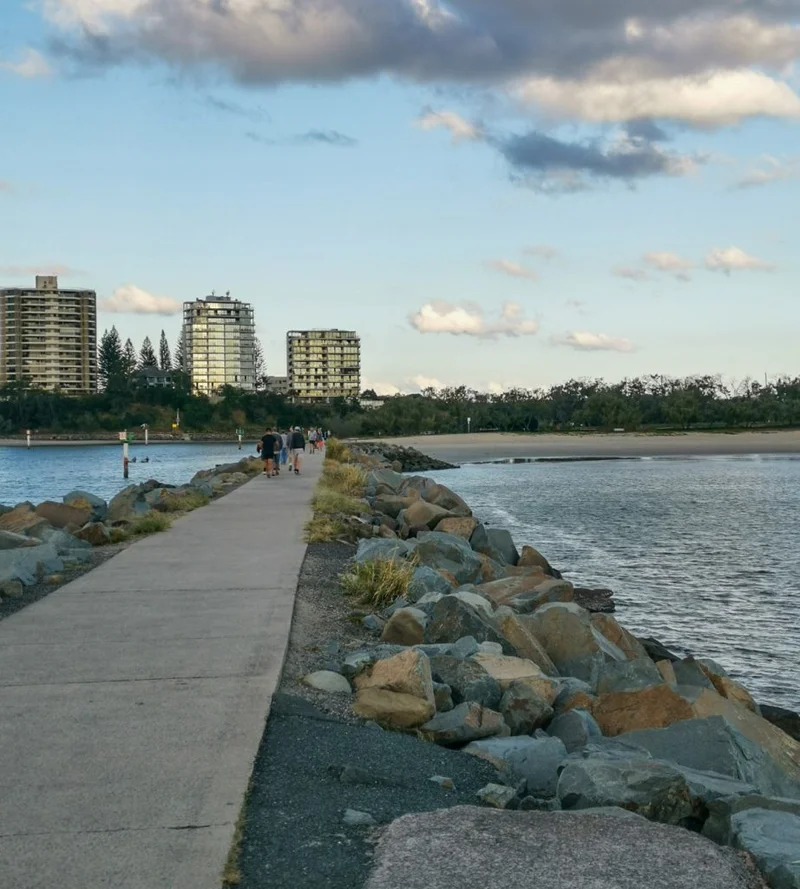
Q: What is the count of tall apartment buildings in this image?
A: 3